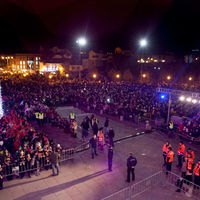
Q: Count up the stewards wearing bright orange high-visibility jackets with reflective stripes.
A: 6